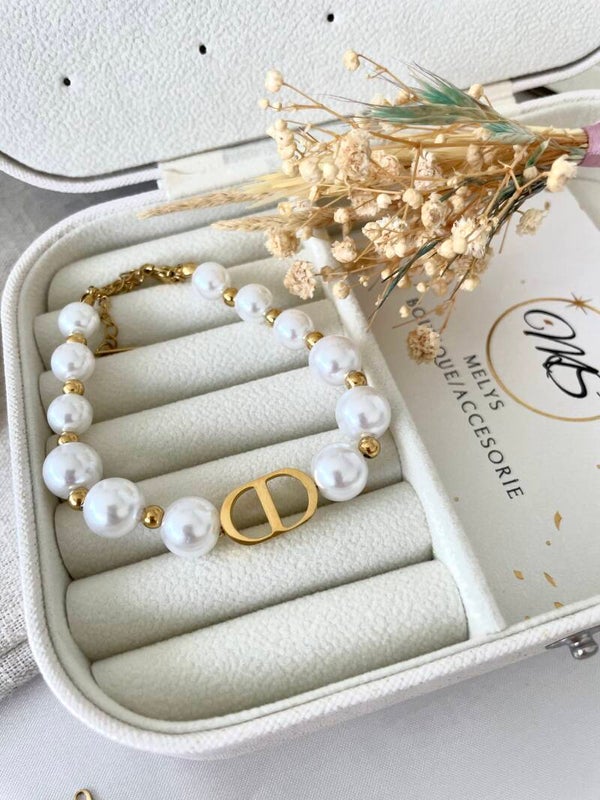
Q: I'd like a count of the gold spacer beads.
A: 10